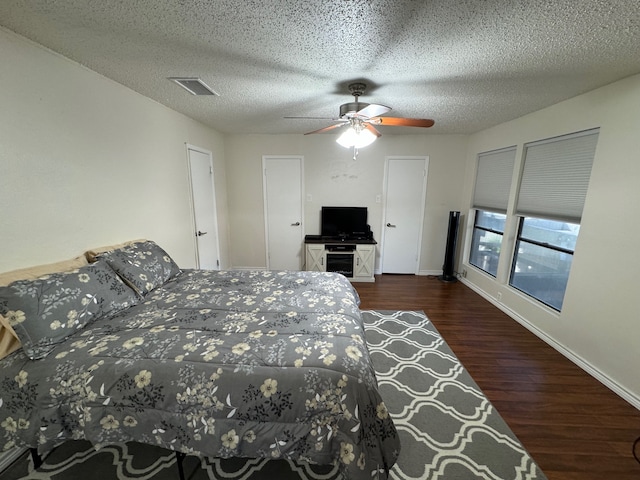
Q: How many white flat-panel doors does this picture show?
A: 3